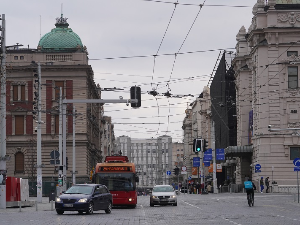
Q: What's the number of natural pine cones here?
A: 0